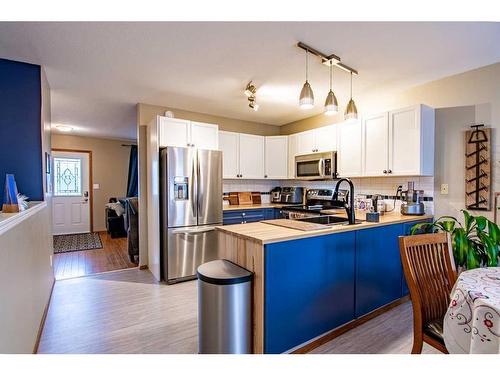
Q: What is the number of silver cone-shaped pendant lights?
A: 3